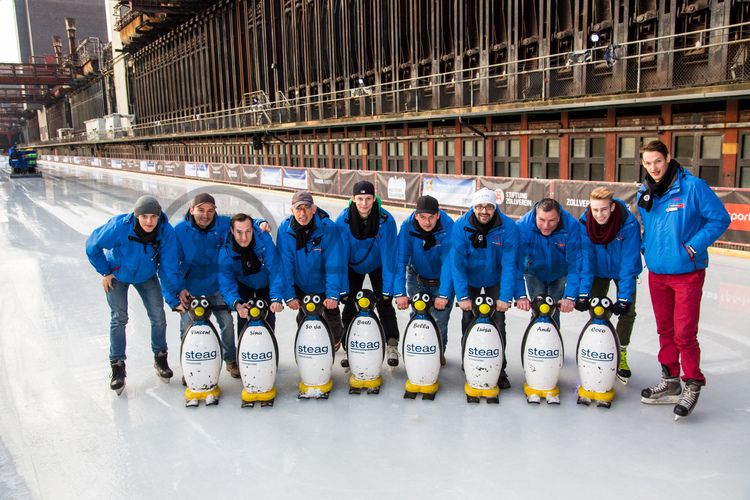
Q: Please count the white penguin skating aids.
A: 8